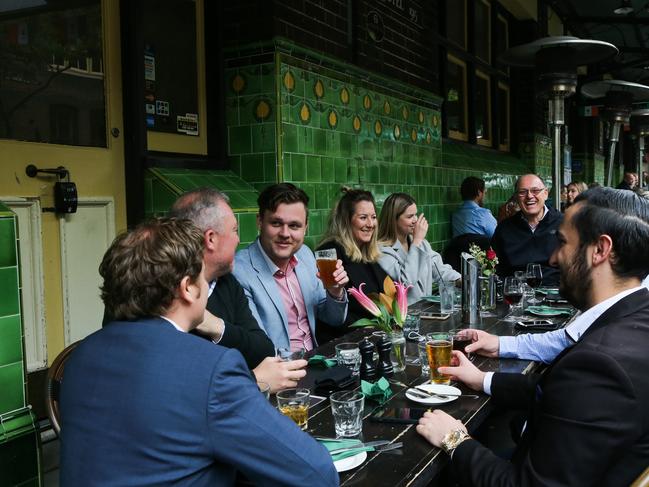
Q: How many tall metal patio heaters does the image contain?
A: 3